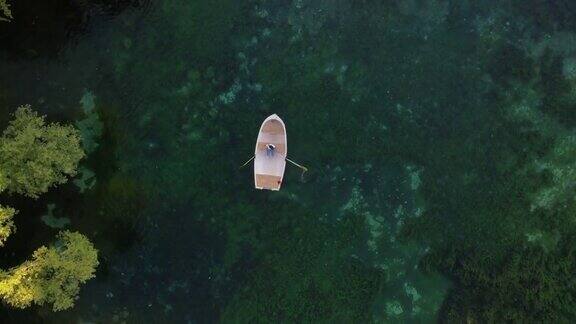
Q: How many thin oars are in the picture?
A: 2